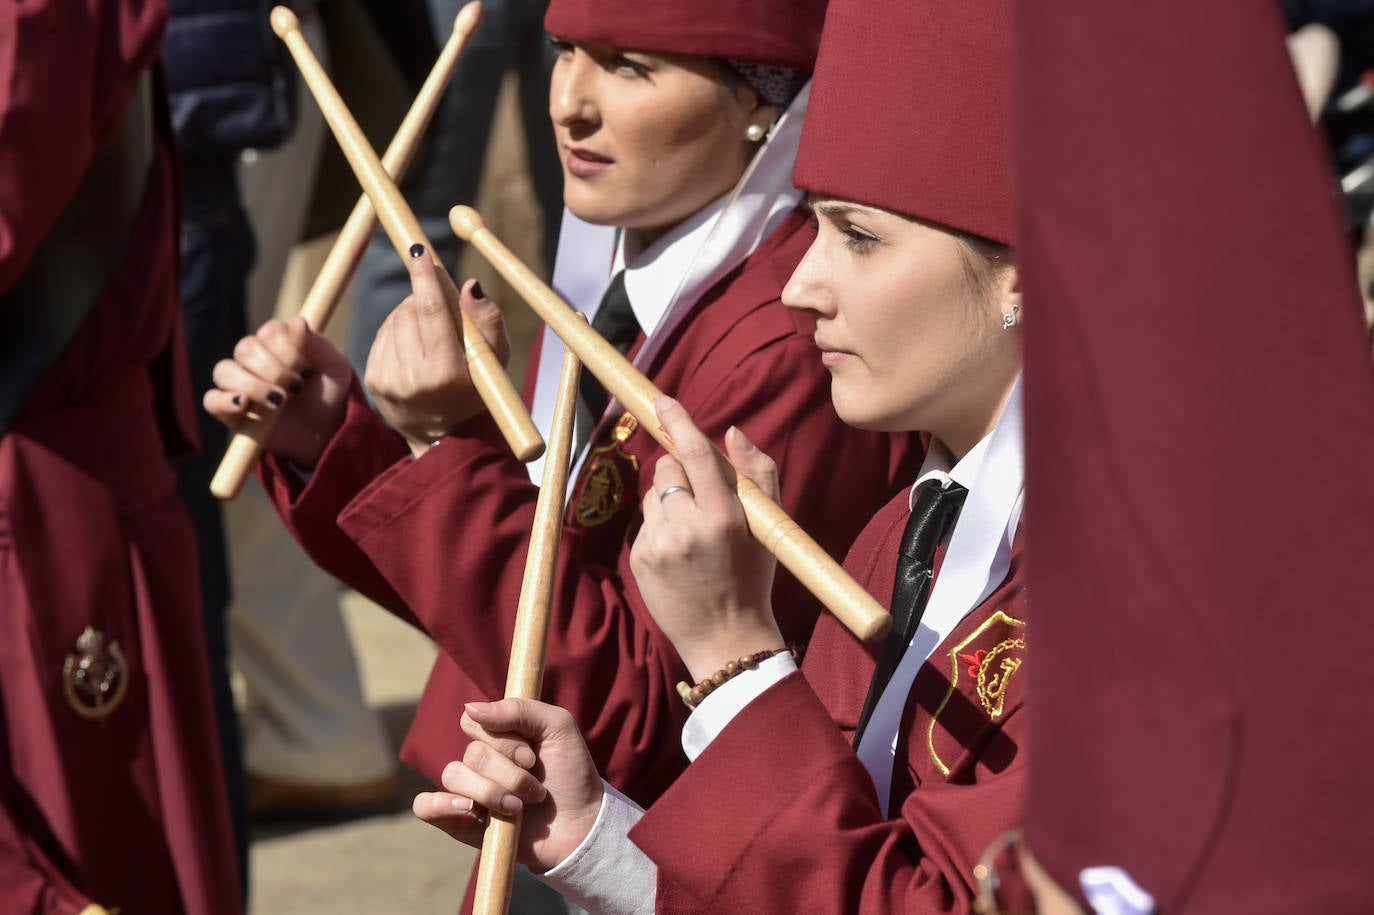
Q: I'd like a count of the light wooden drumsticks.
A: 4